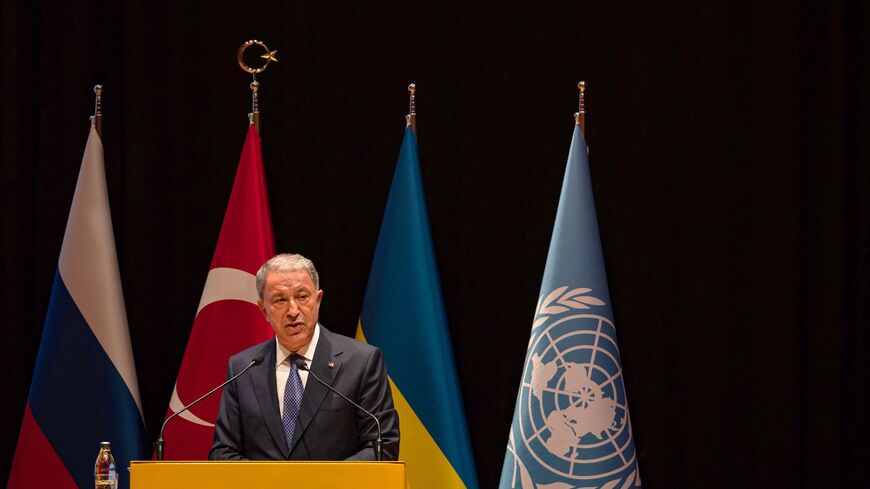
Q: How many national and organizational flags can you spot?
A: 4